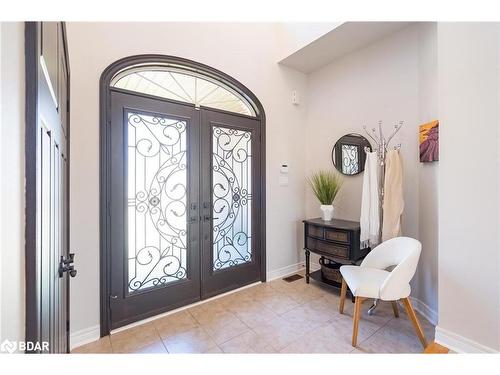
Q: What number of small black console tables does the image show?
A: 1